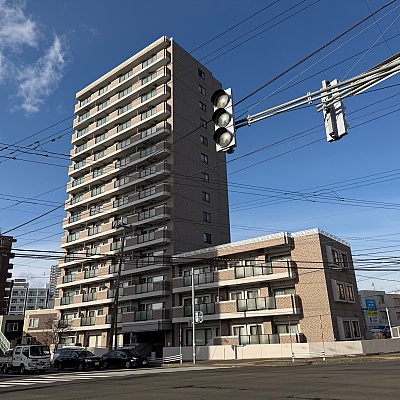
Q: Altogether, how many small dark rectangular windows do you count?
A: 10